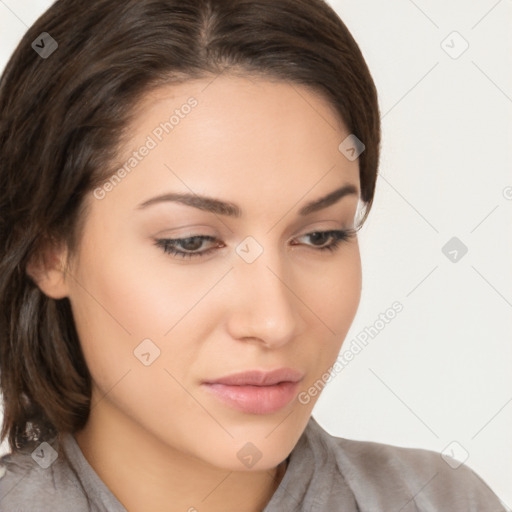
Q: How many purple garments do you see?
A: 0